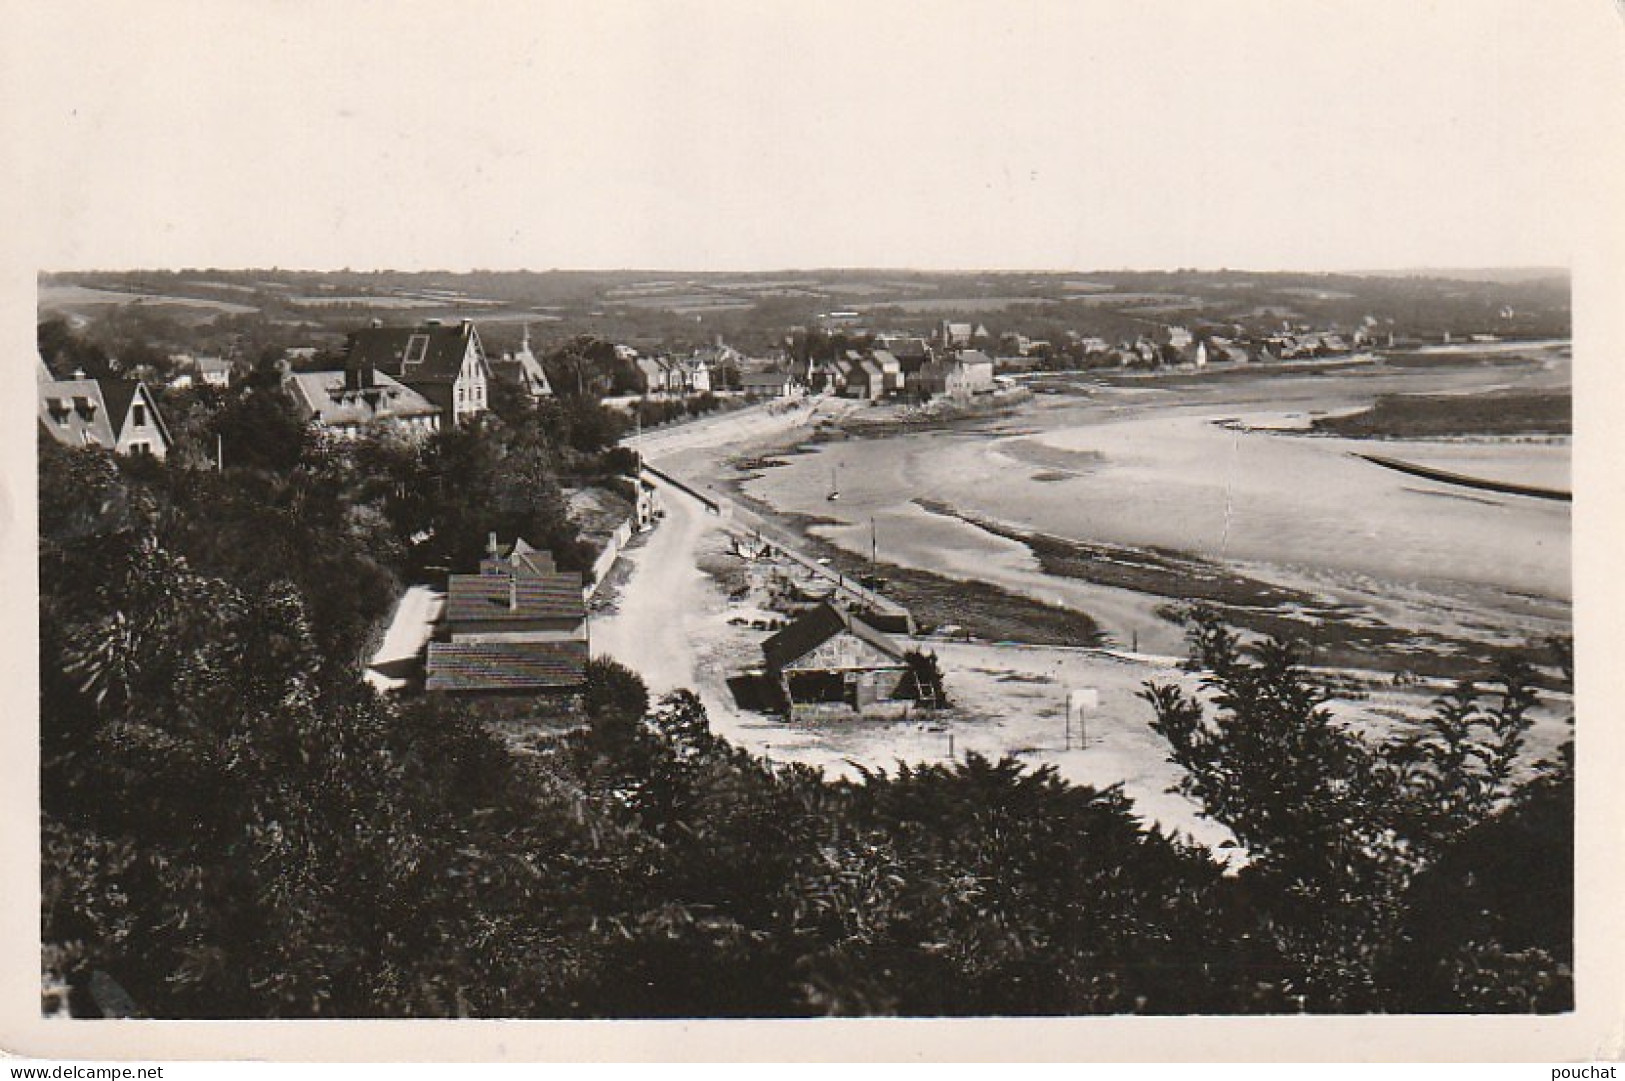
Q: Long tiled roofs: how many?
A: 2